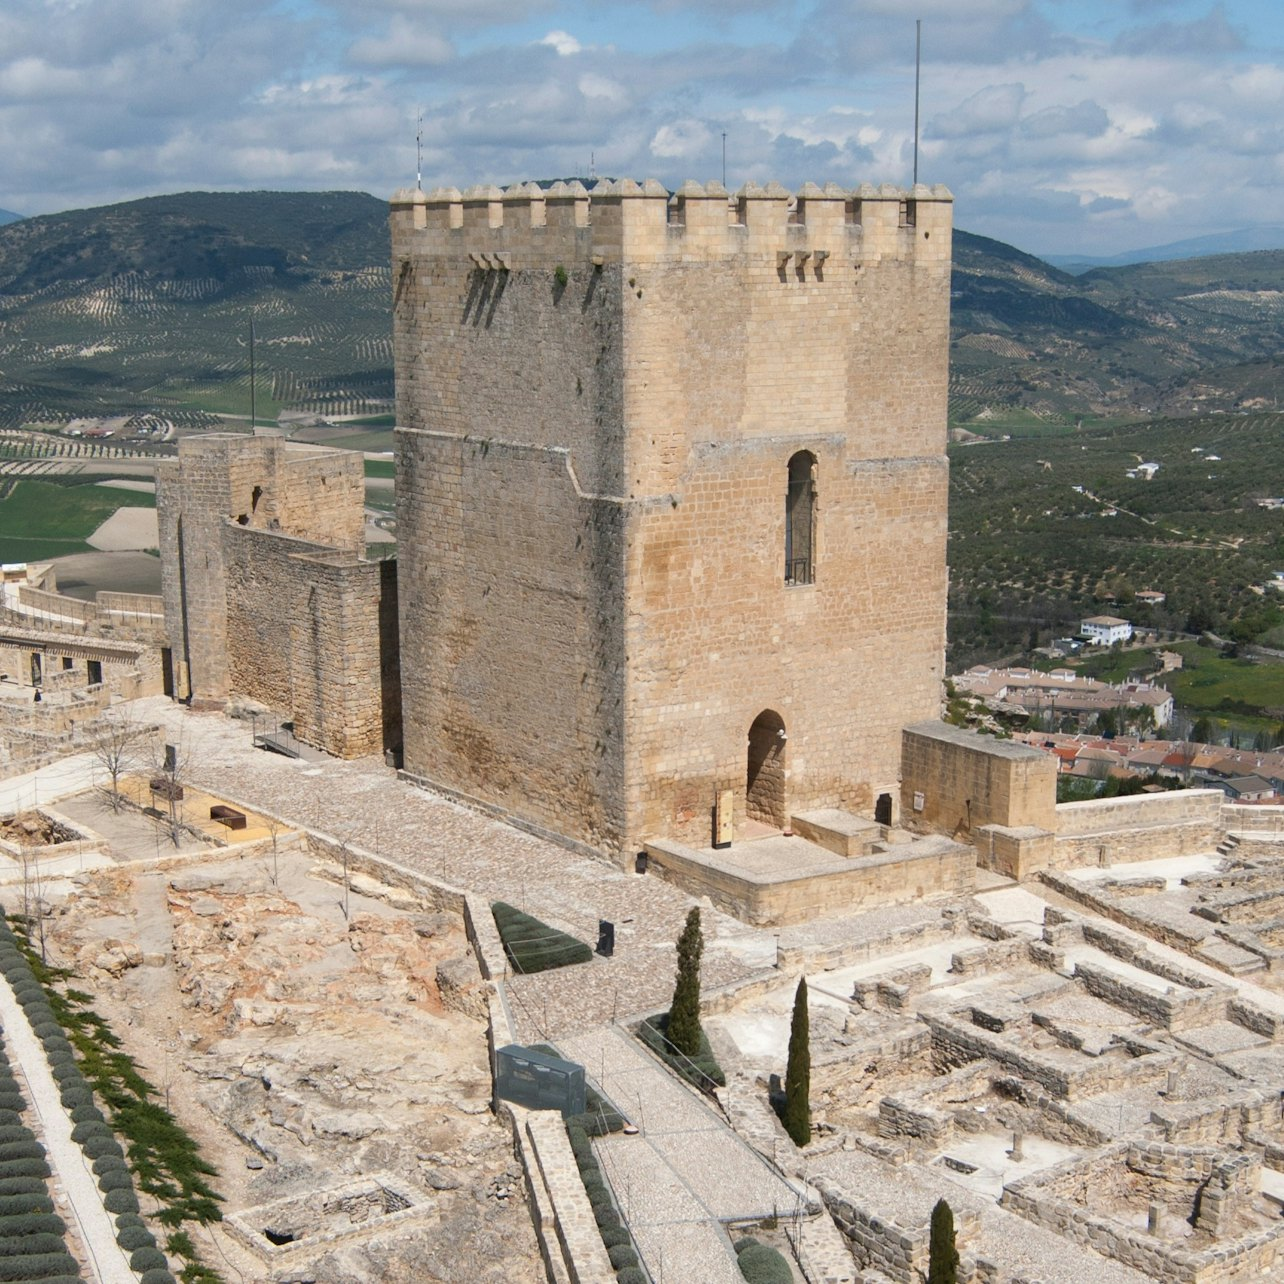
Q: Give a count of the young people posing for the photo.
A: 0